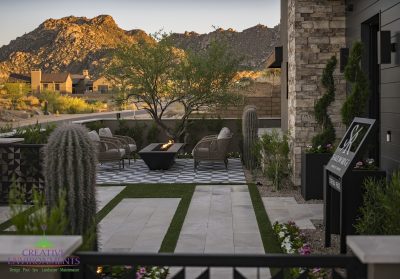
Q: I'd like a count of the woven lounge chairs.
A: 3